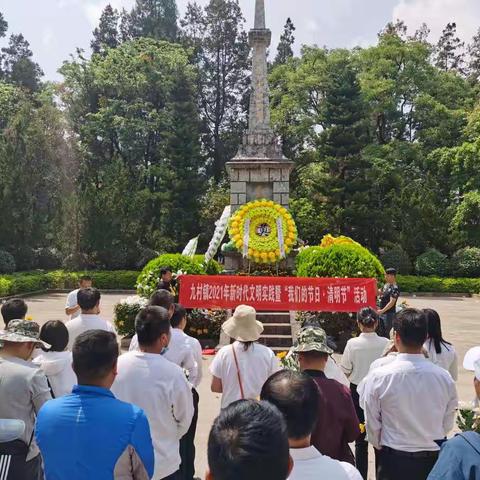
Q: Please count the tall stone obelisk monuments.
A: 1